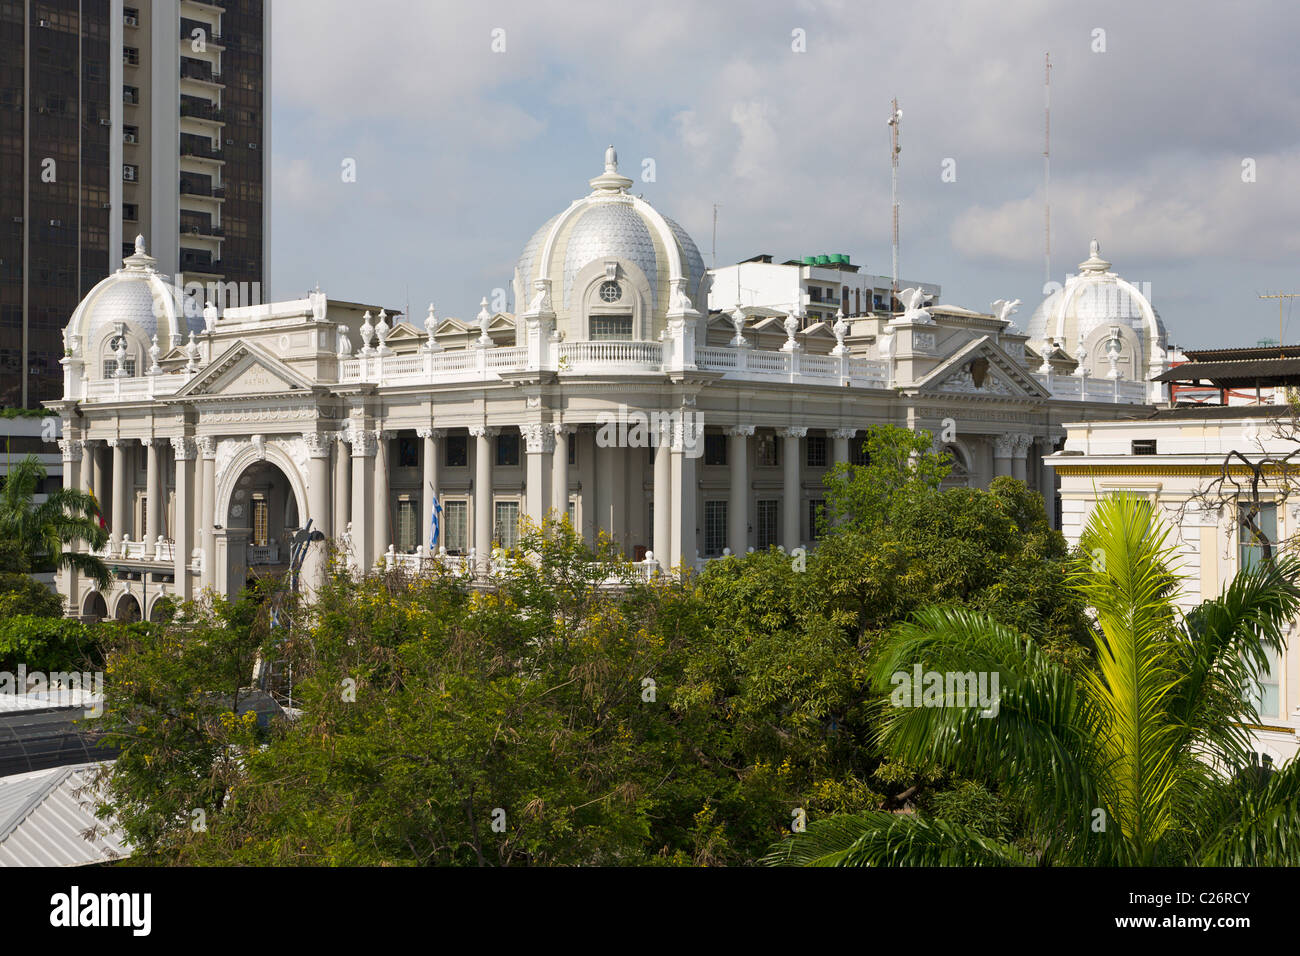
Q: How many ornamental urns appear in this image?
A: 13